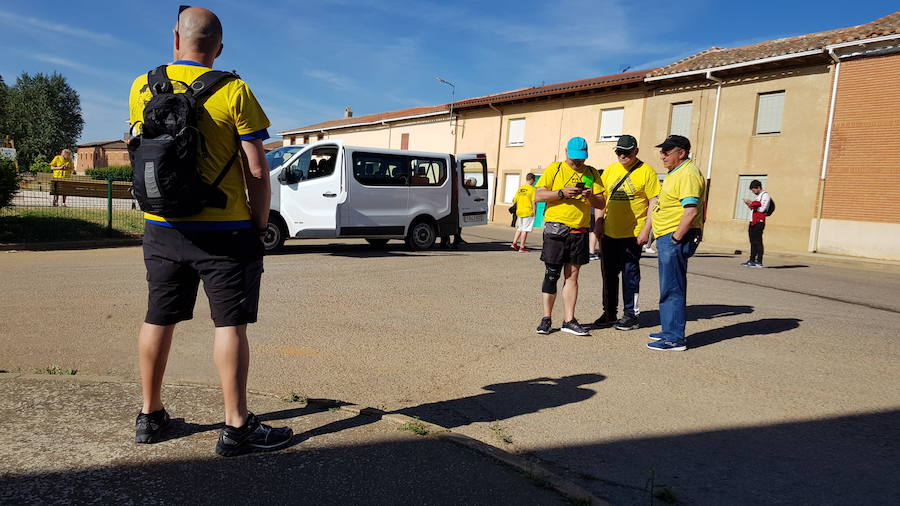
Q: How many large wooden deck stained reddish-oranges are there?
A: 0